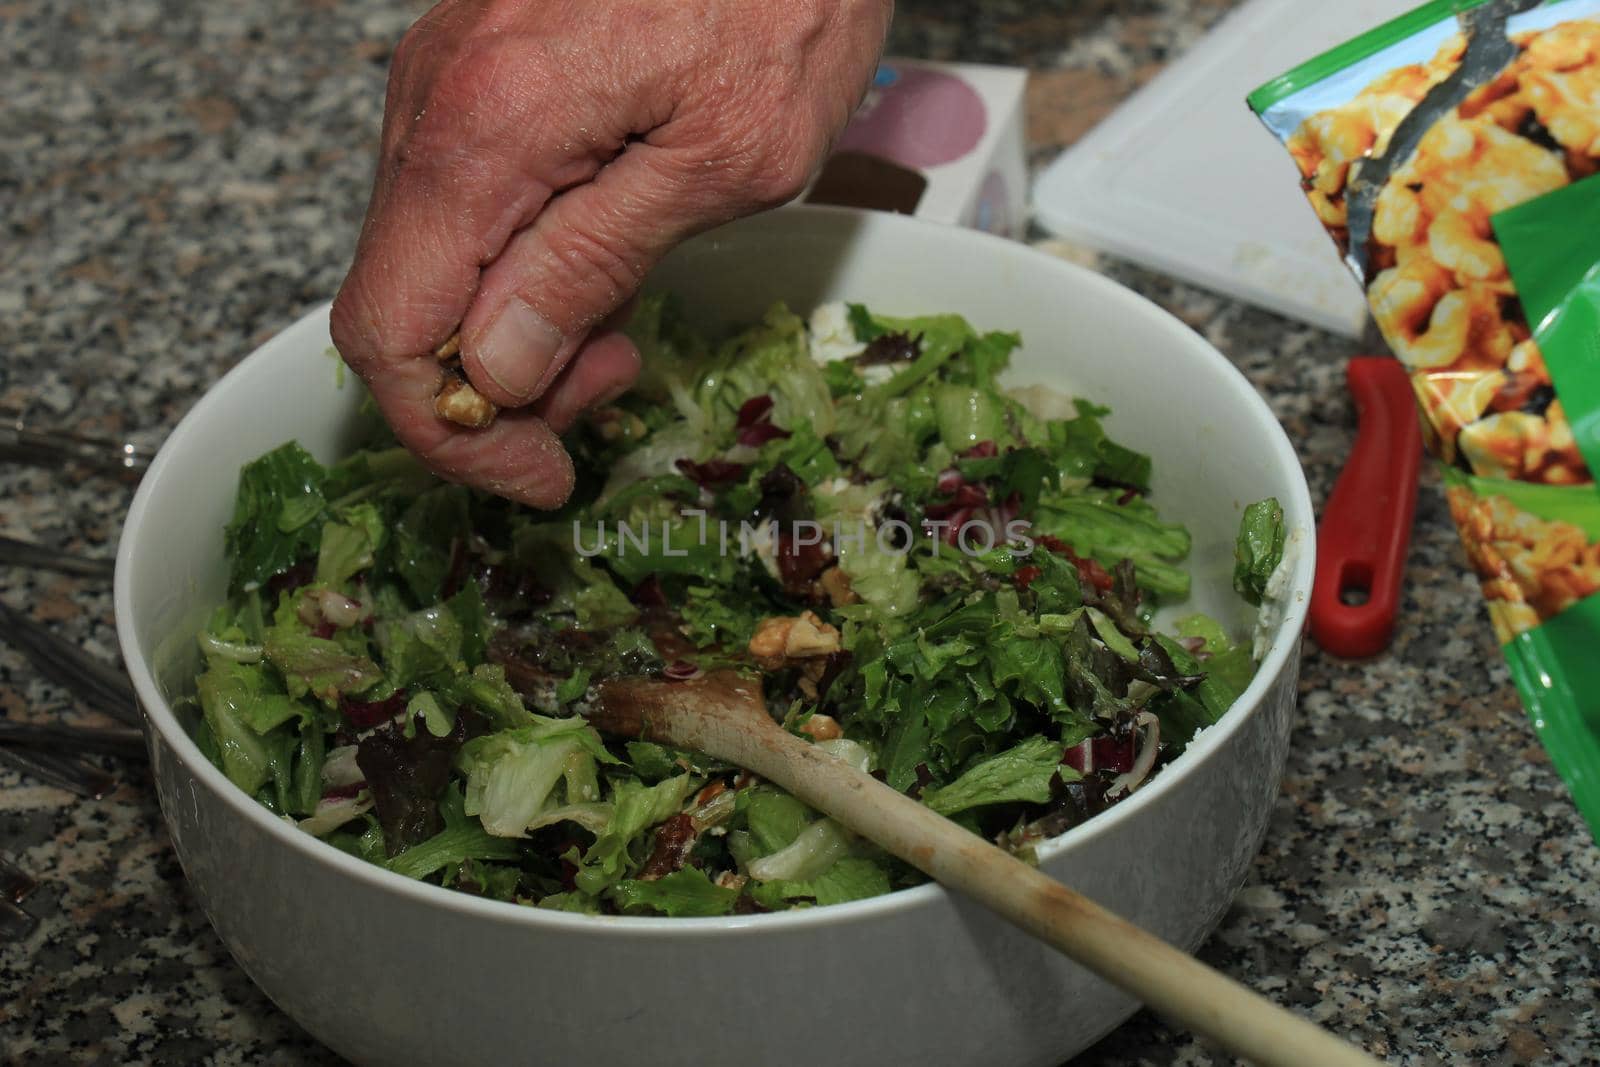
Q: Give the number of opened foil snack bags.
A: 1